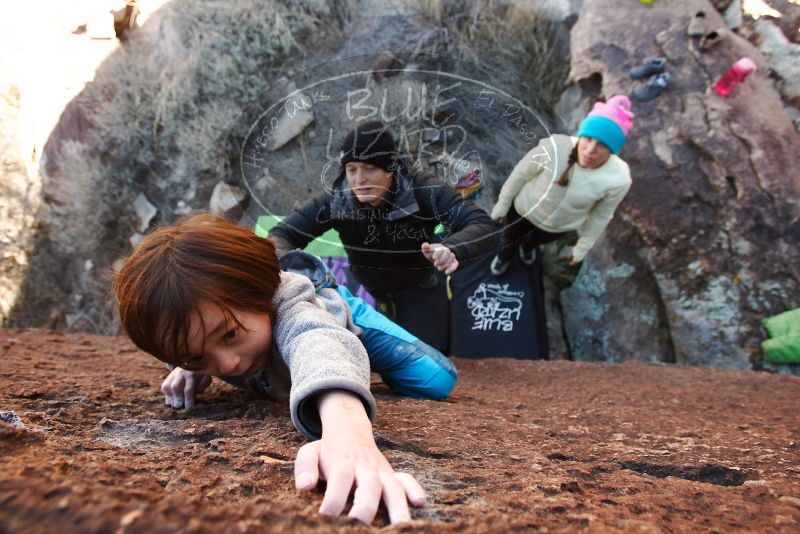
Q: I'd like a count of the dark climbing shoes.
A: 2